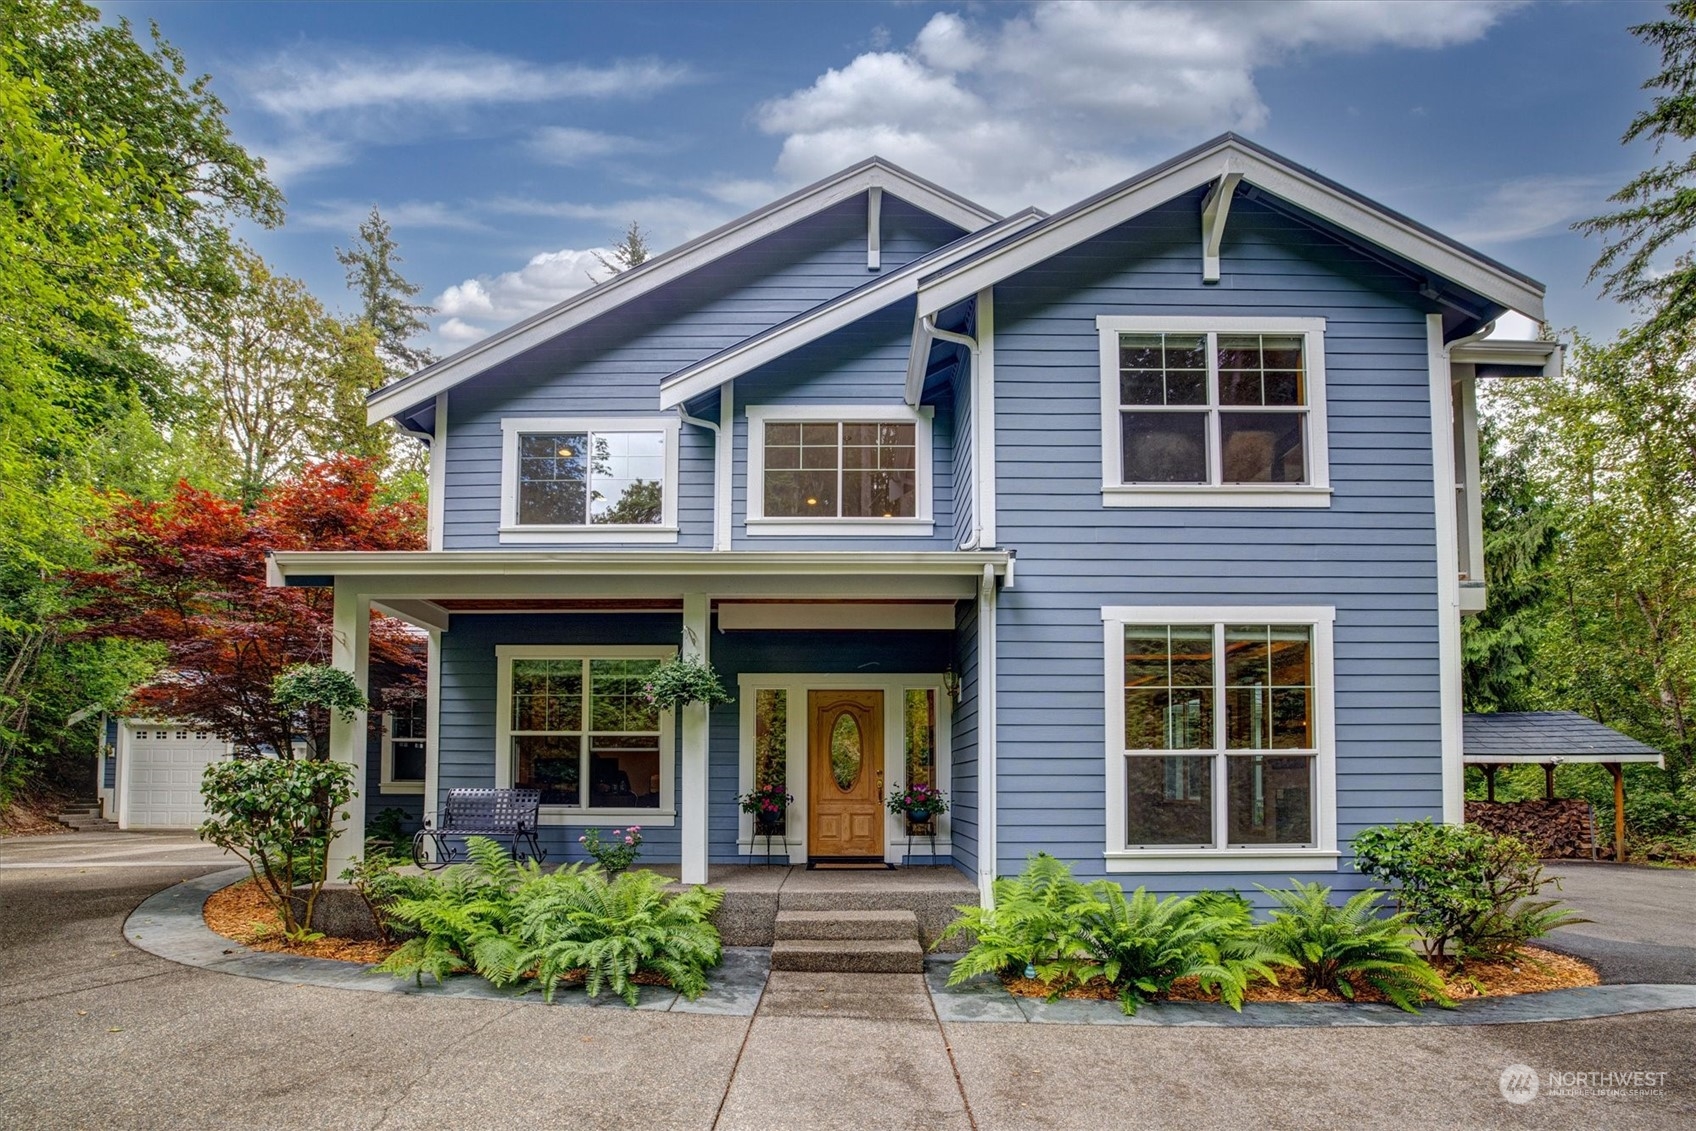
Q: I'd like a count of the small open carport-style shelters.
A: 1